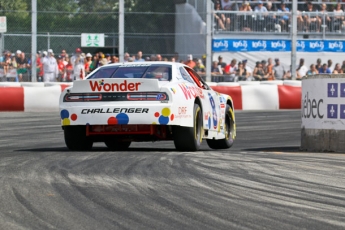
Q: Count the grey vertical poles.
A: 4